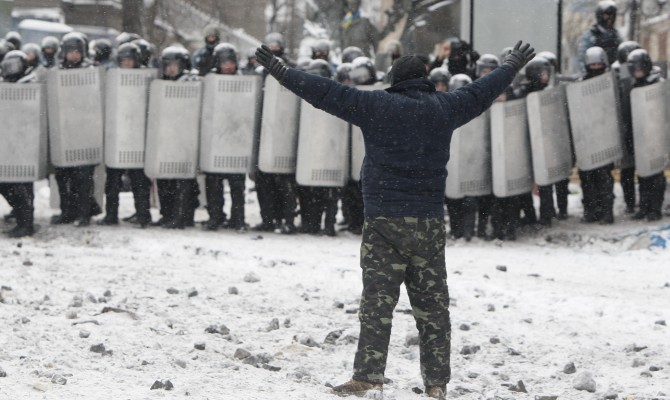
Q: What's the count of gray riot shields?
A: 13